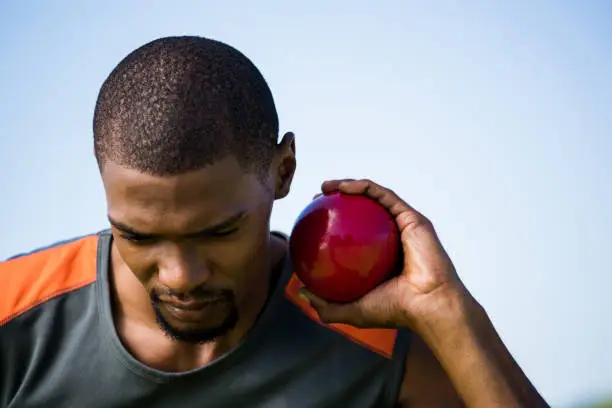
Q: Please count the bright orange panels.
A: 2